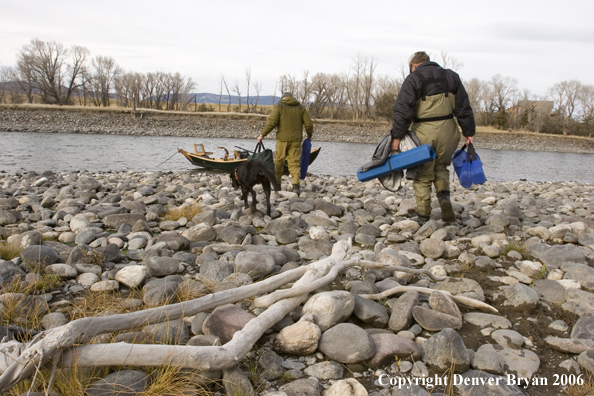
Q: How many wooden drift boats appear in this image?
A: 1